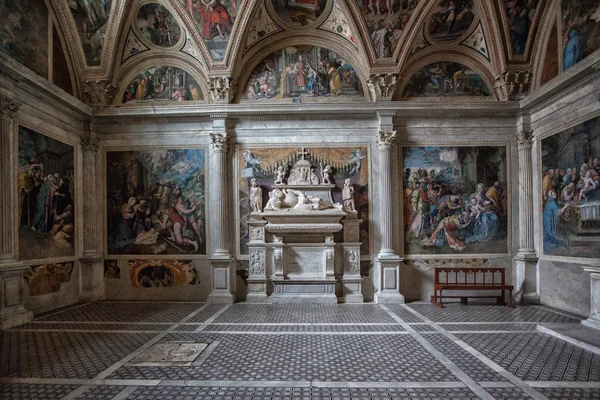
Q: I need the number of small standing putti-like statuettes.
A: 2